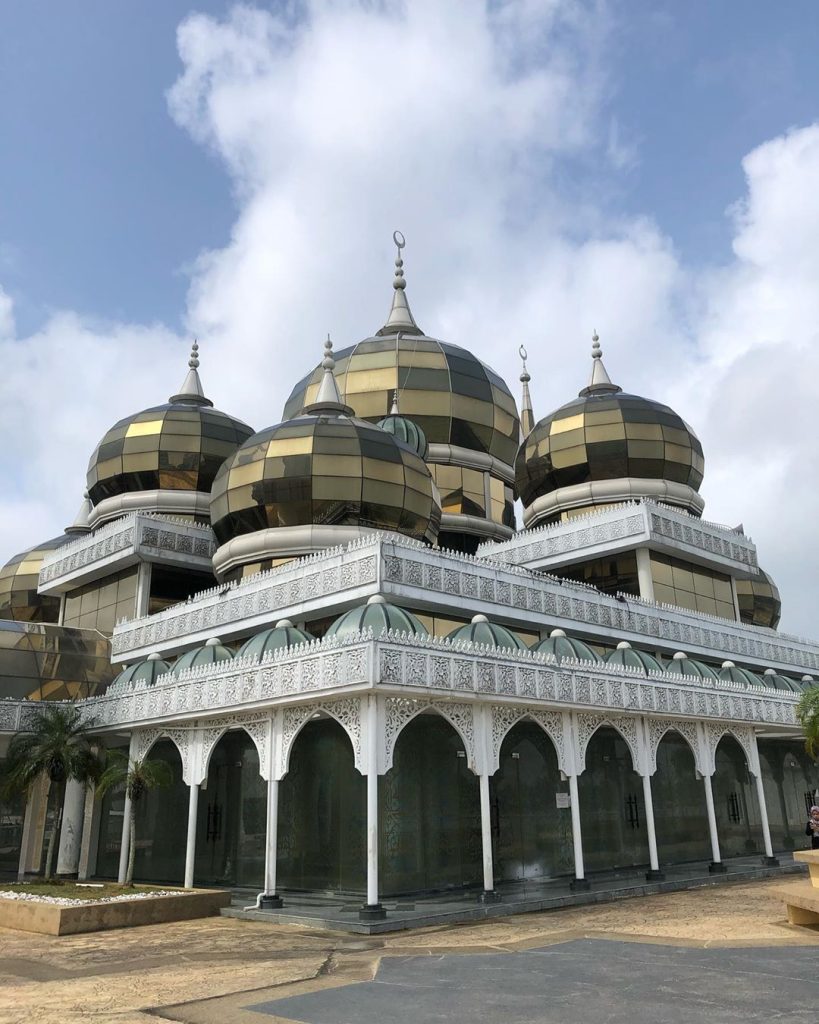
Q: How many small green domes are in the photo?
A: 12